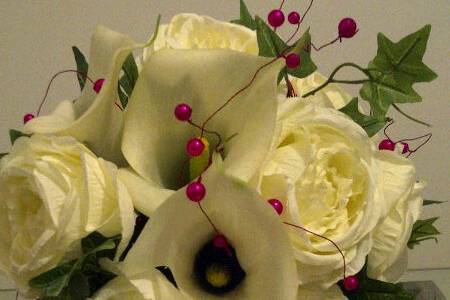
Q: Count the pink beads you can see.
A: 14